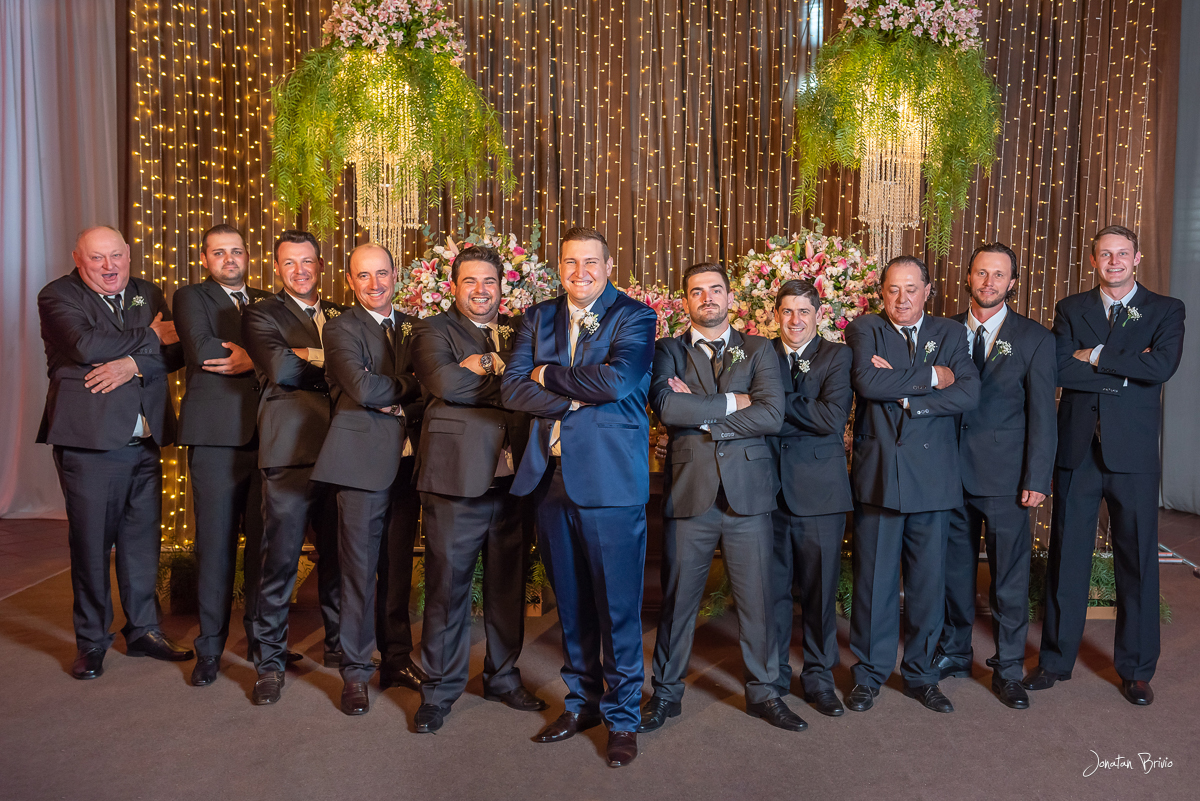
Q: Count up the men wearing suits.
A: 11